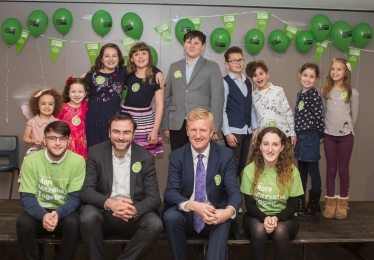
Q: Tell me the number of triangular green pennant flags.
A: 11